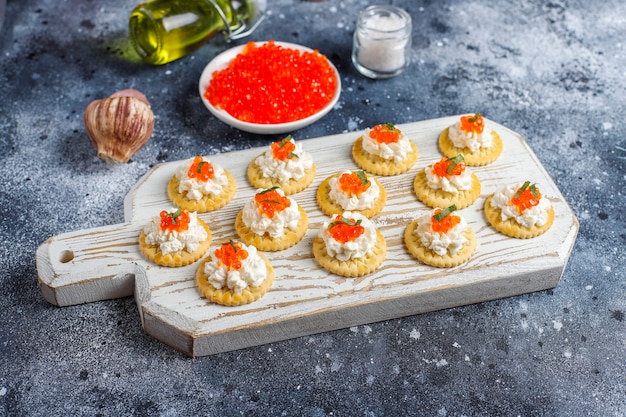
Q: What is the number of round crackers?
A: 12